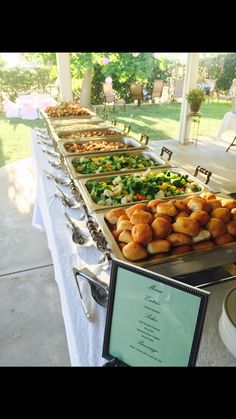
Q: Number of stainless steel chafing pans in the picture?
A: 8